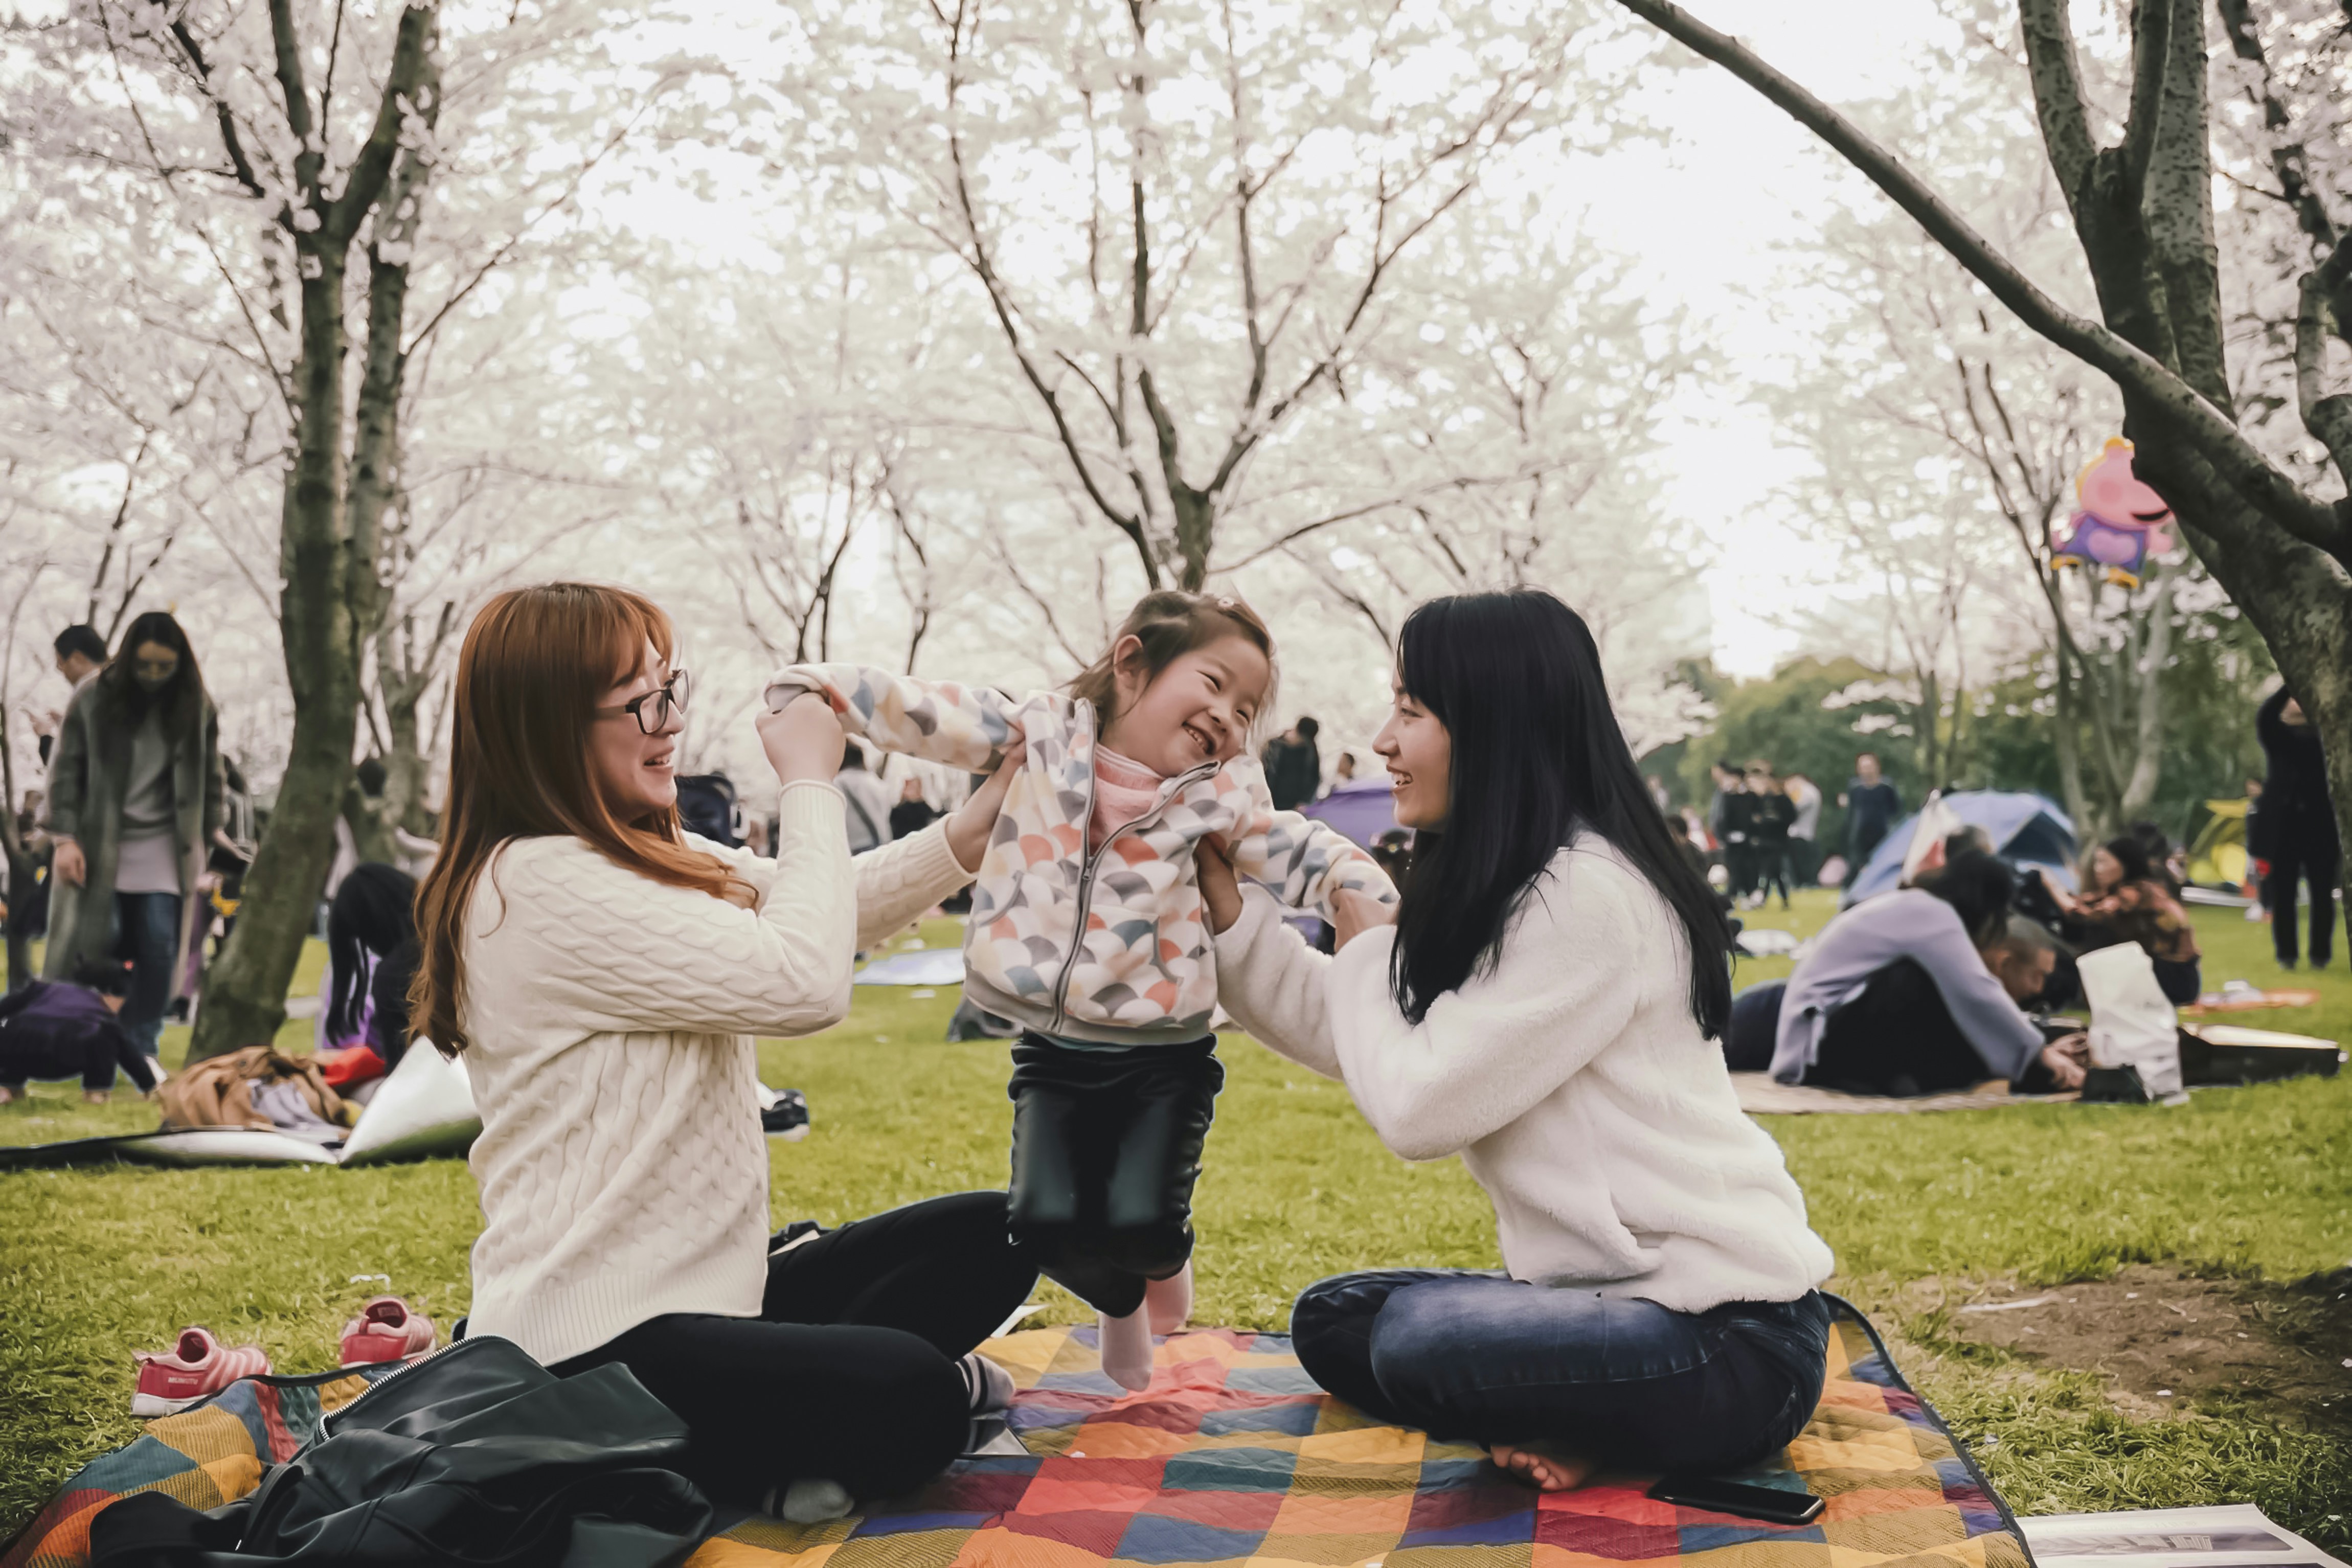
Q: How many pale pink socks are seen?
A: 2